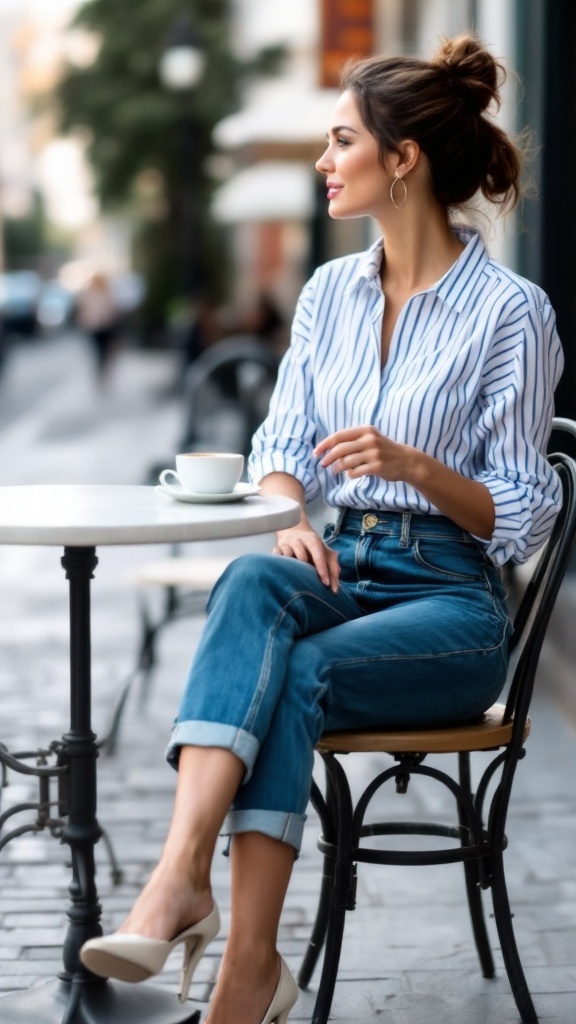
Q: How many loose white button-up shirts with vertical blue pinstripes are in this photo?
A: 1